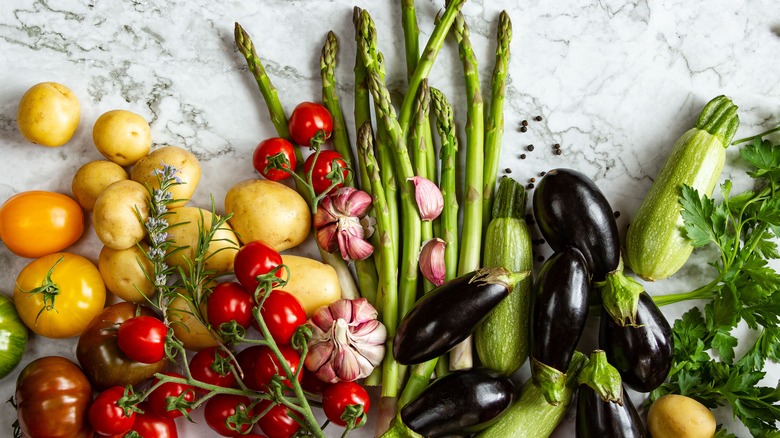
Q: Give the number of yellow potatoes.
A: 11